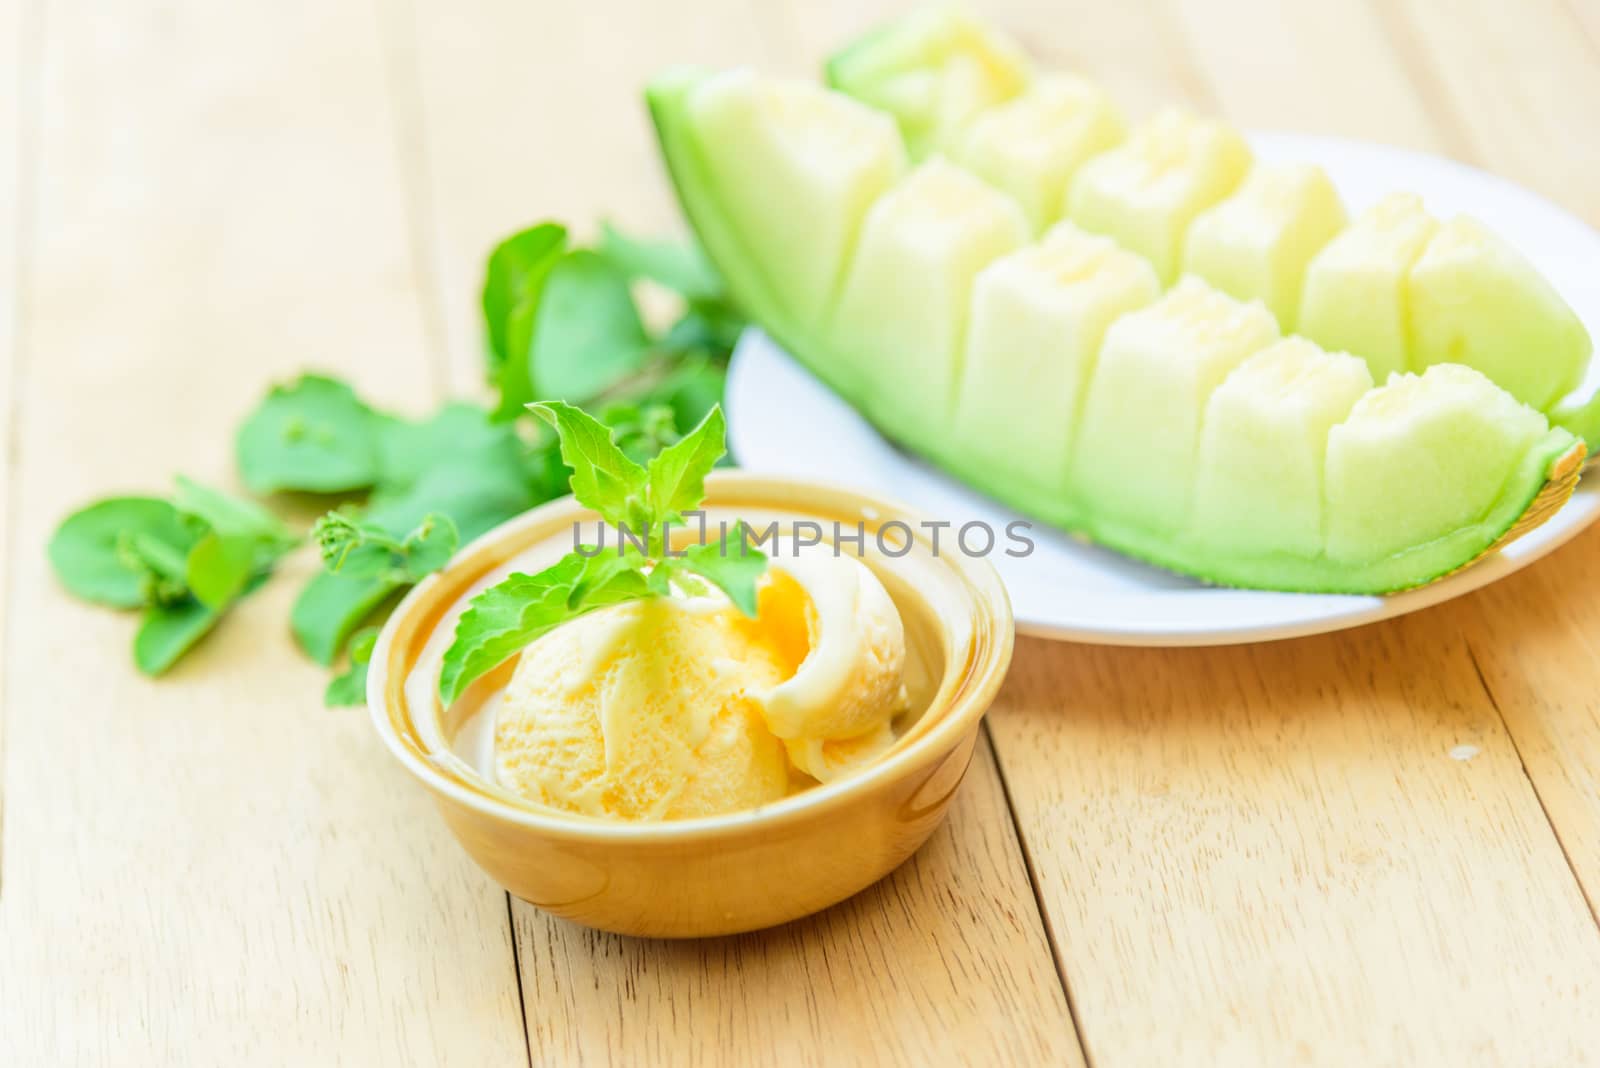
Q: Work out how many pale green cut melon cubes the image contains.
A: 12